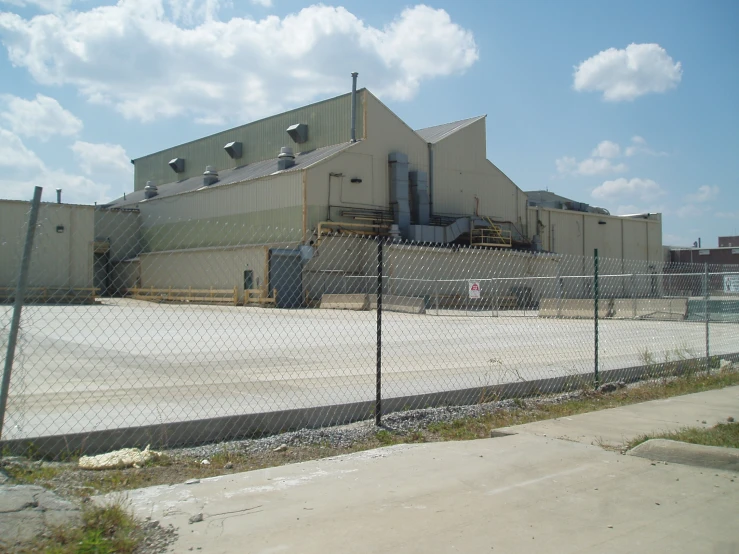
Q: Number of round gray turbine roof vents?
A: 3